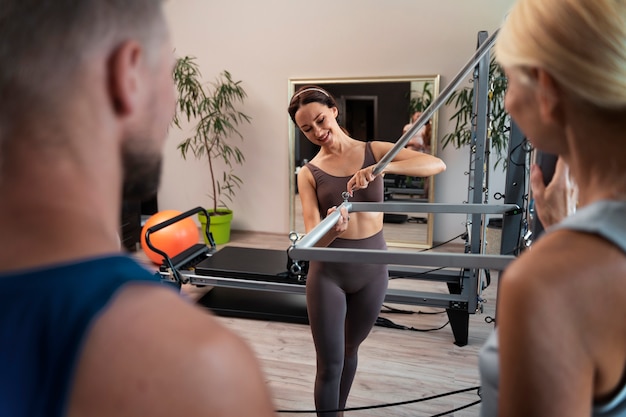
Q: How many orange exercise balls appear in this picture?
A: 1